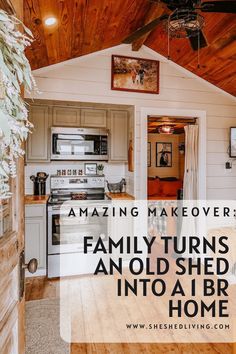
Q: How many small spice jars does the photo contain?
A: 5